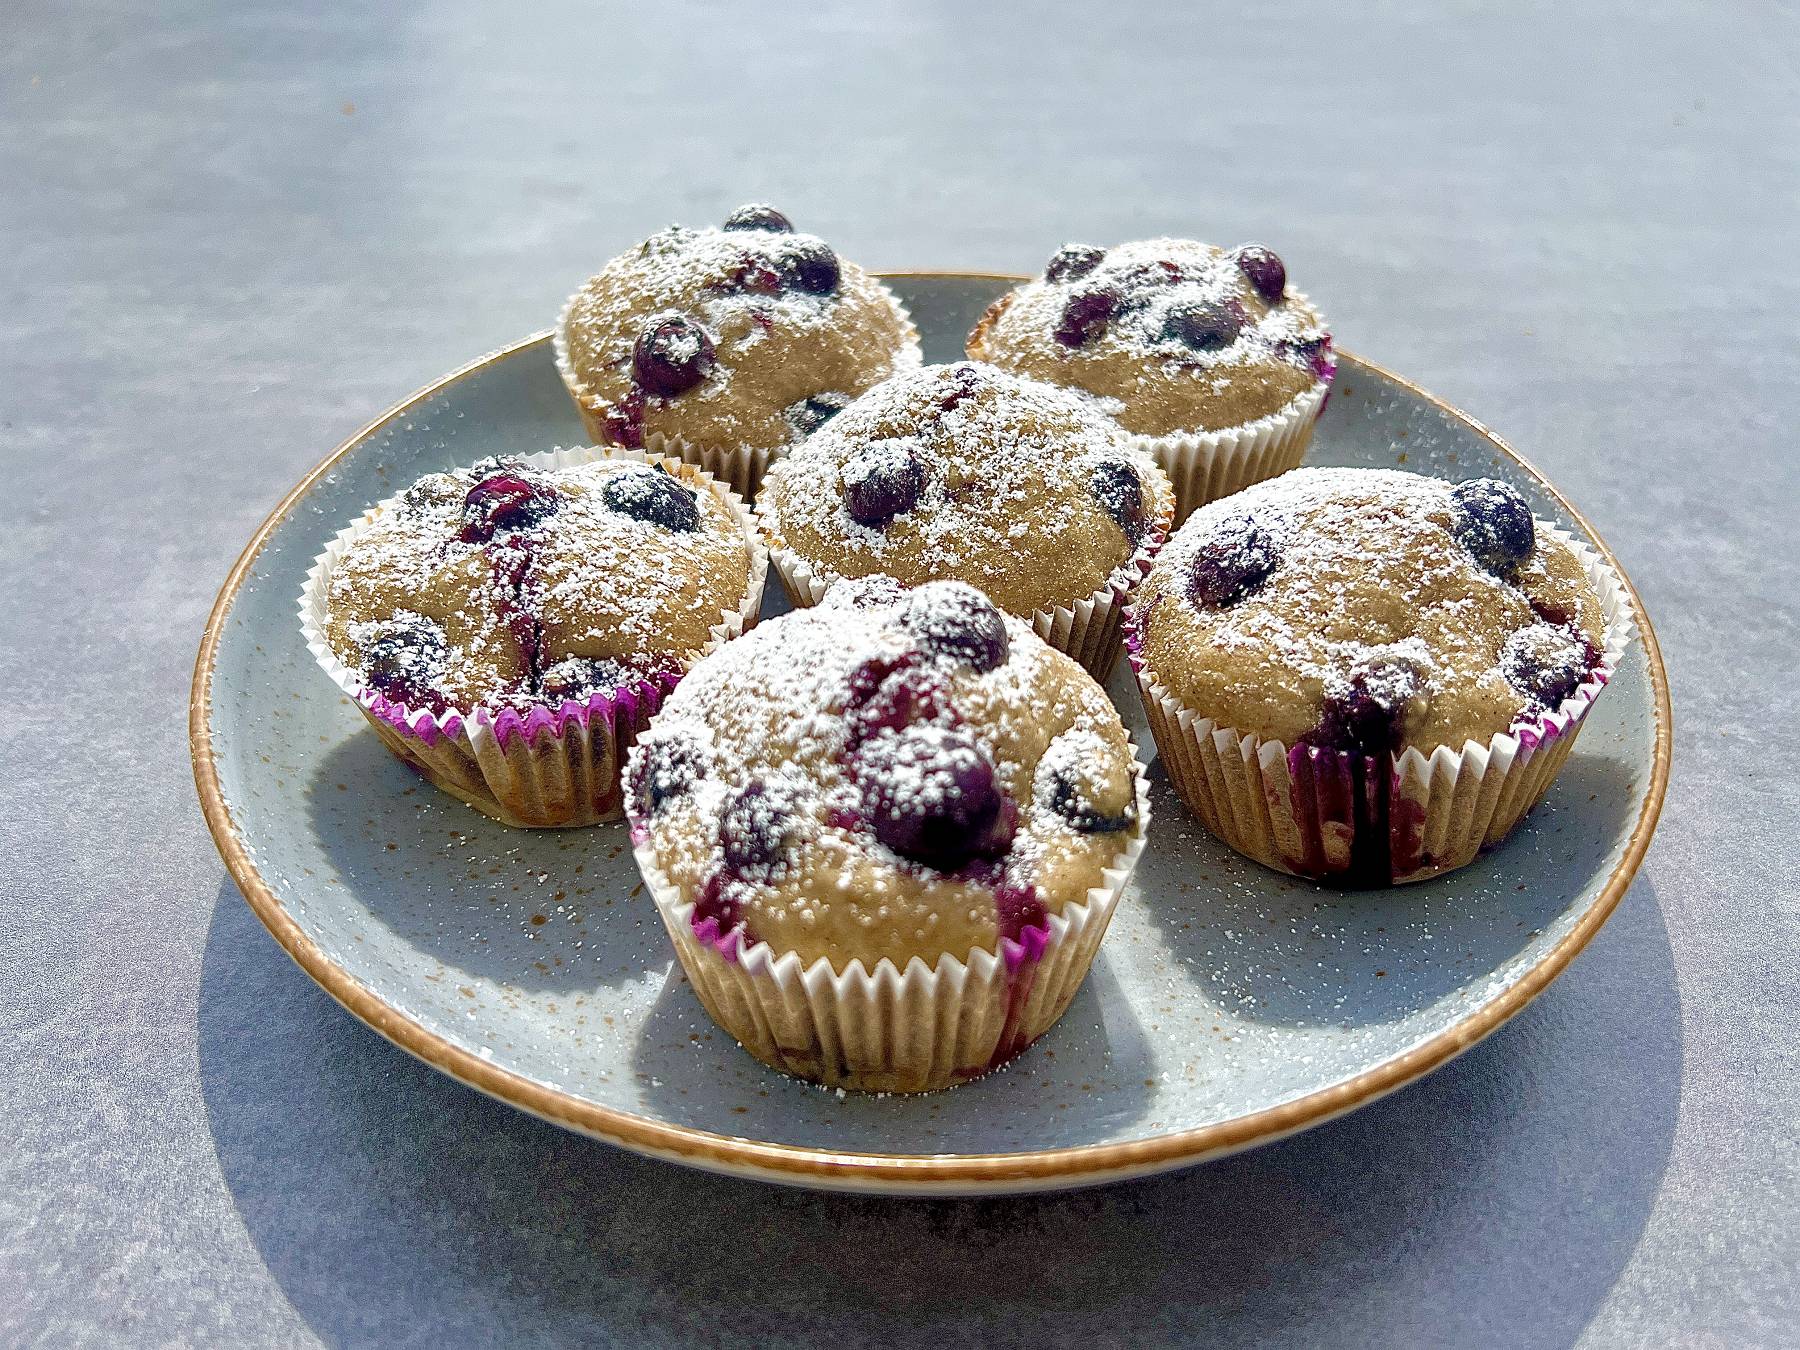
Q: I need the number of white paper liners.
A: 6